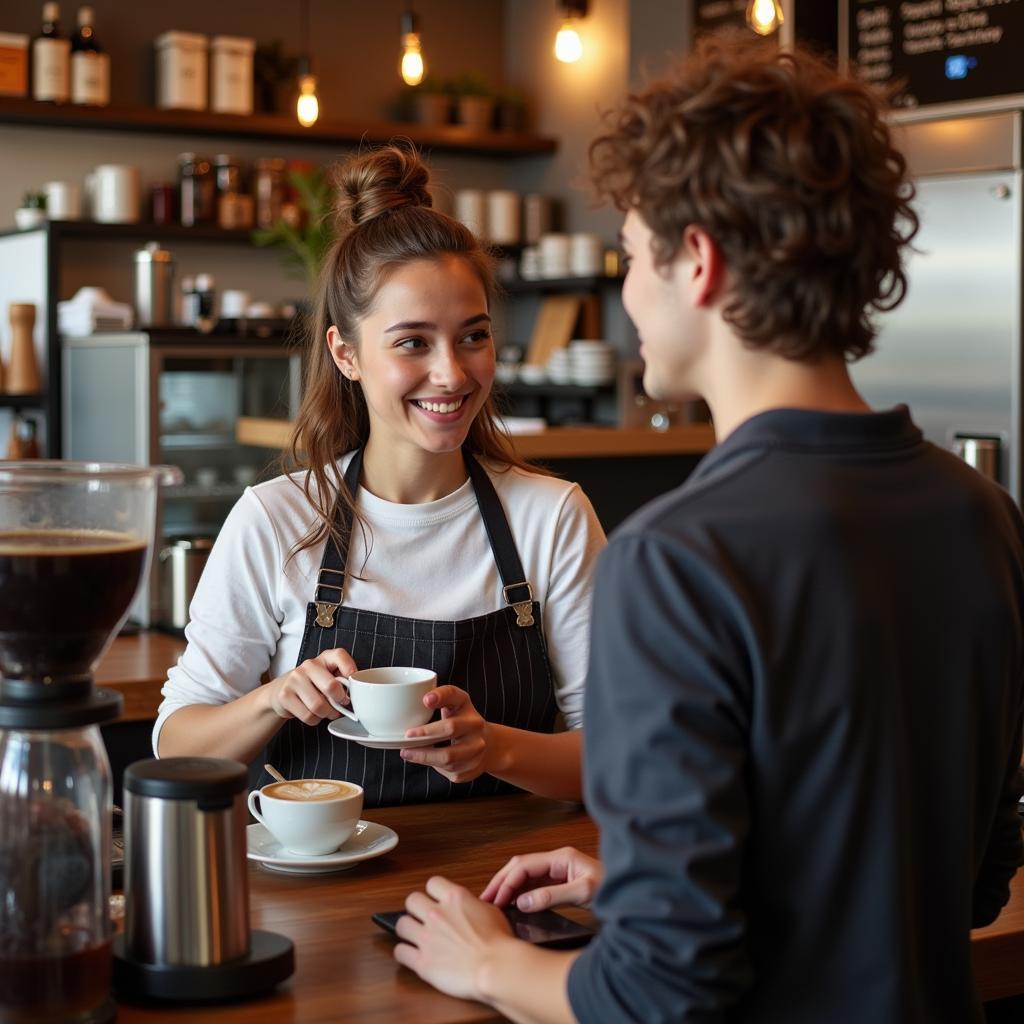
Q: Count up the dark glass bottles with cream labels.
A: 2